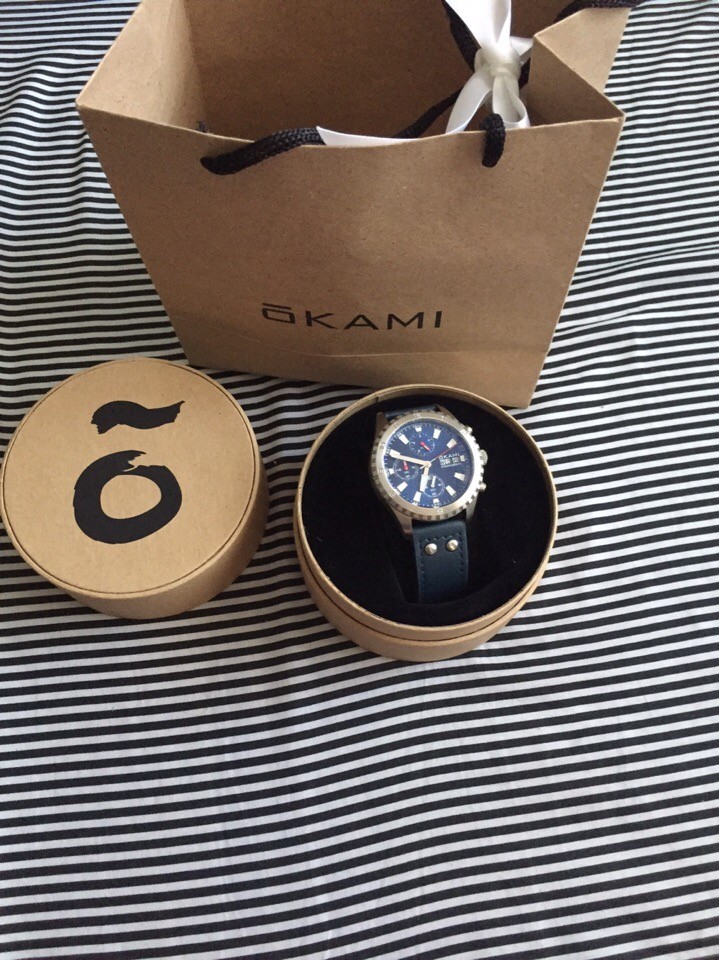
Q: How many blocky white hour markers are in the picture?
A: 12